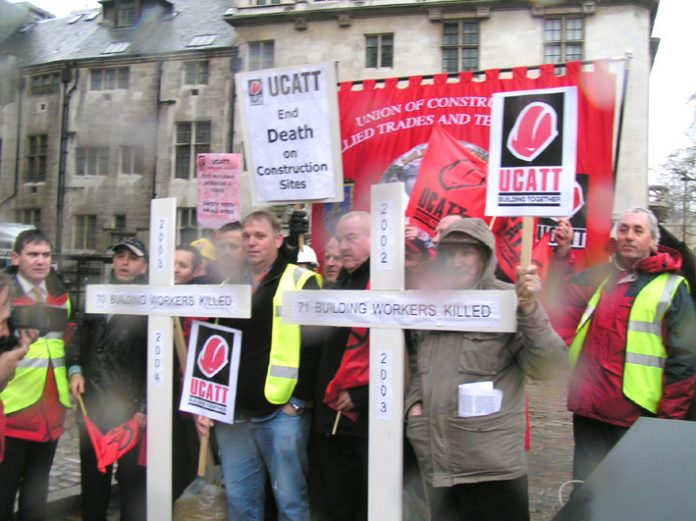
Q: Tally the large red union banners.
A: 1